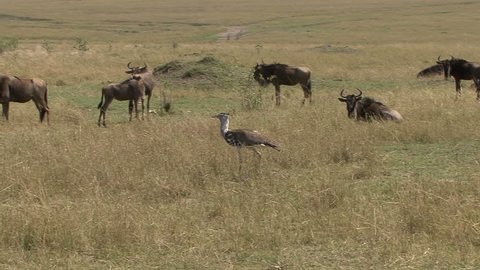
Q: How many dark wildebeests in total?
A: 7